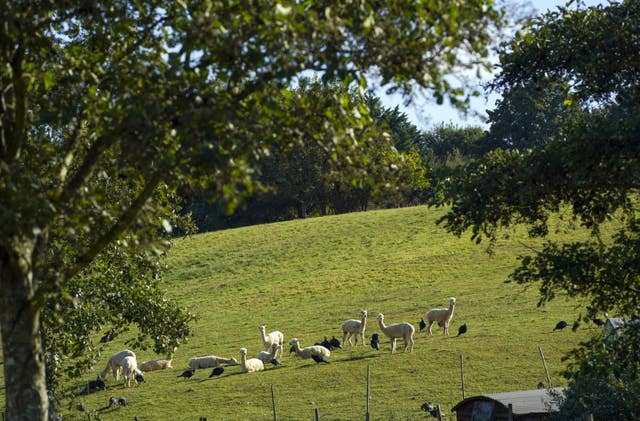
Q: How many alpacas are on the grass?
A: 11